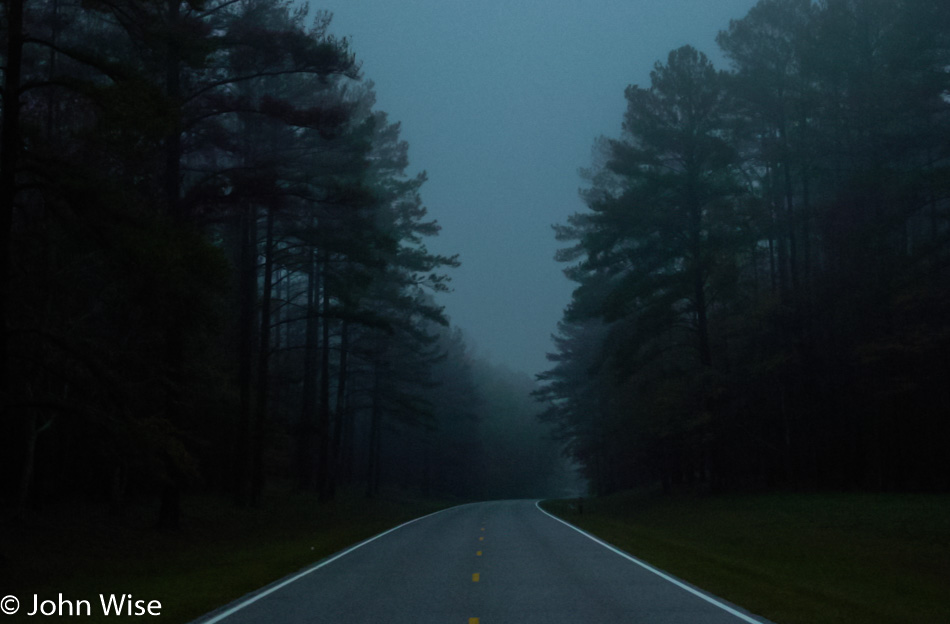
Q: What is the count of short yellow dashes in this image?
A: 5